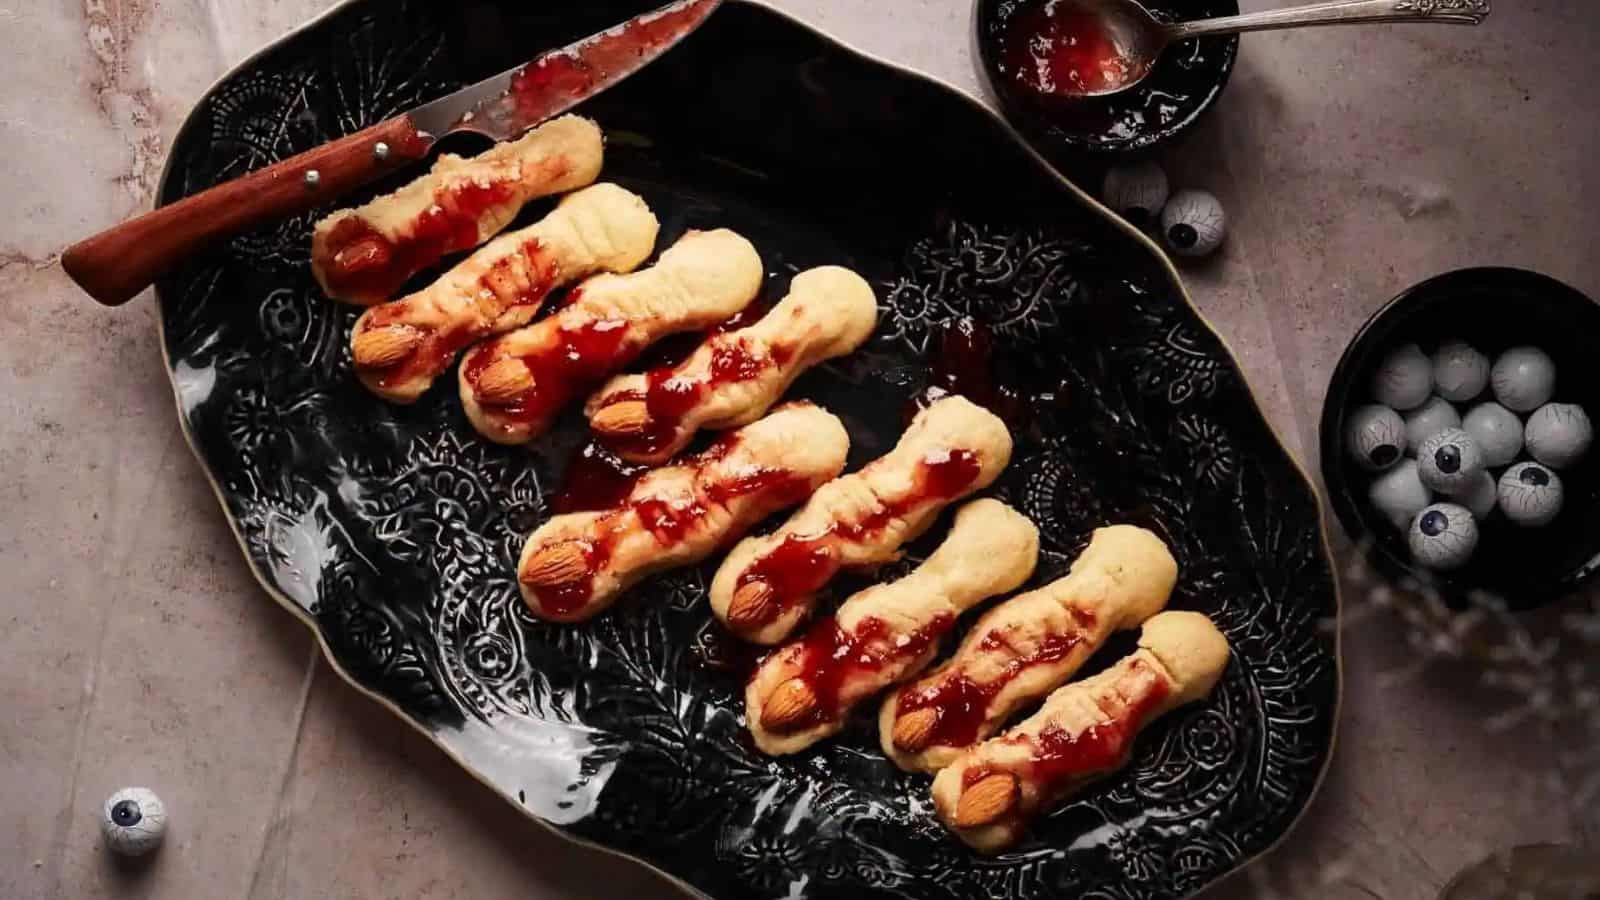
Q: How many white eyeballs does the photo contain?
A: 15